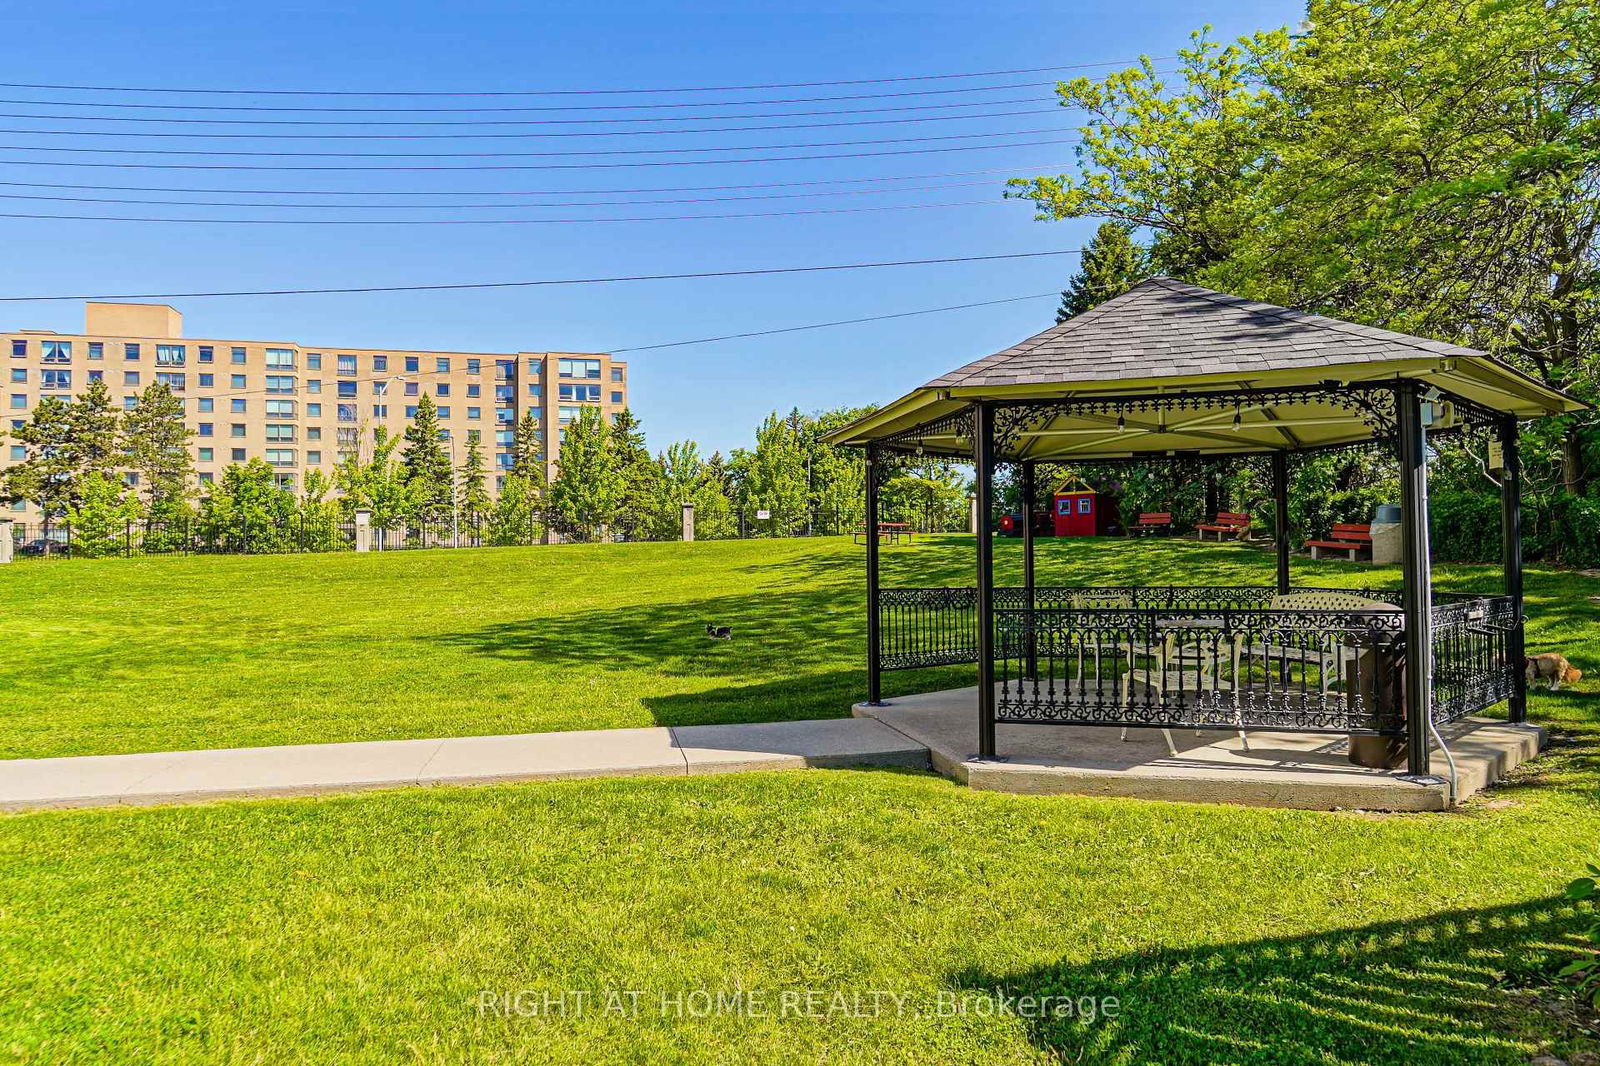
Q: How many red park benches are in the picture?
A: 3